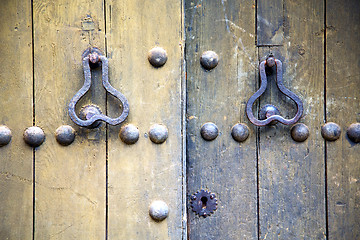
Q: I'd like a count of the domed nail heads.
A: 13